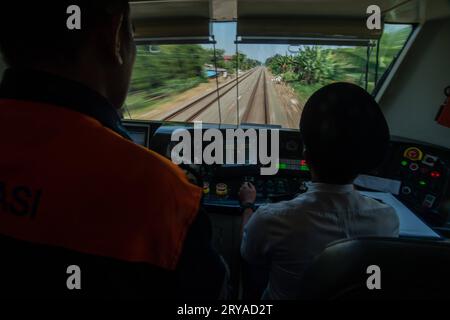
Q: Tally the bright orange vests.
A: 1